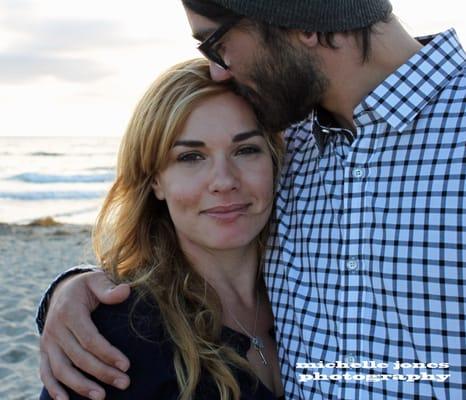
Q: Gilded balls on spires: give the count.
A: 0